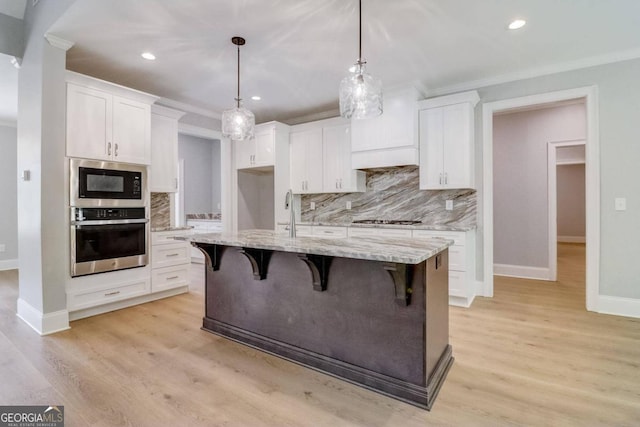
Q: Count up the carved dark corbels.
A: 4